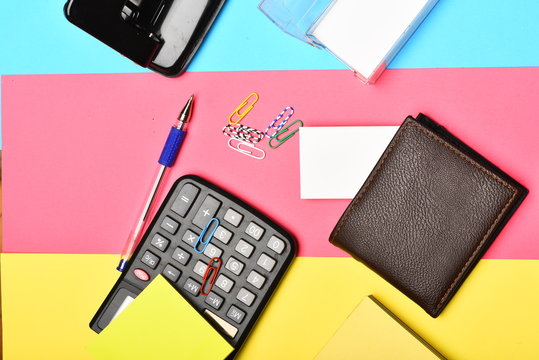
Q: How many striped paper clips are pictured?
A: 3